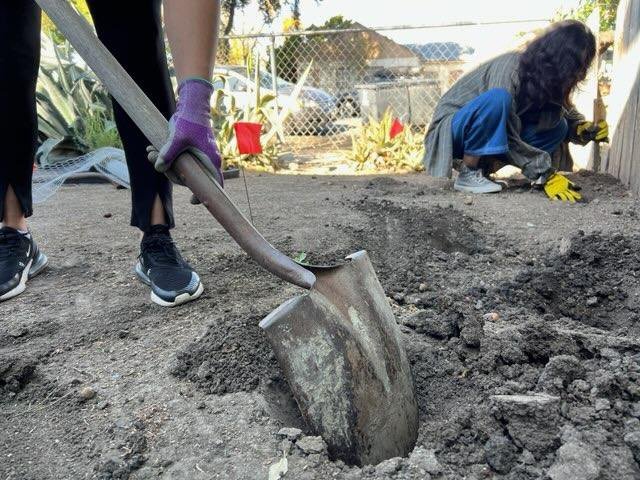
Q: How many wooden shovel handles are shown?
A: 1